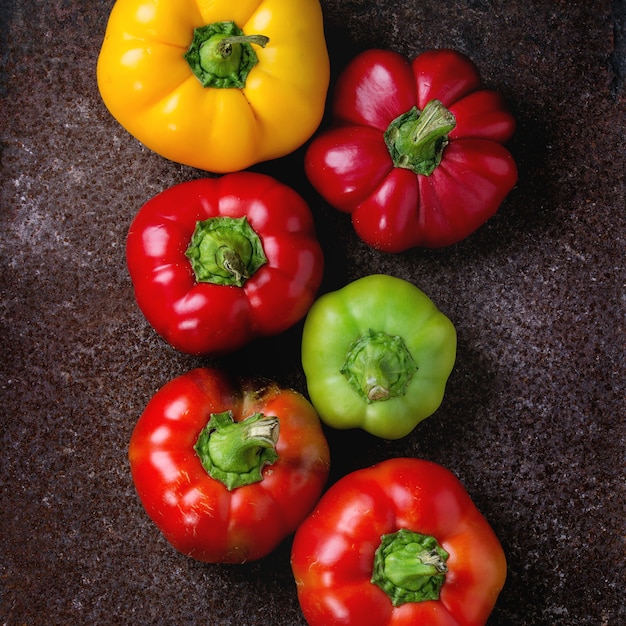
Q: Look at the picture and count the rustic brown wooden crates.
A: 0